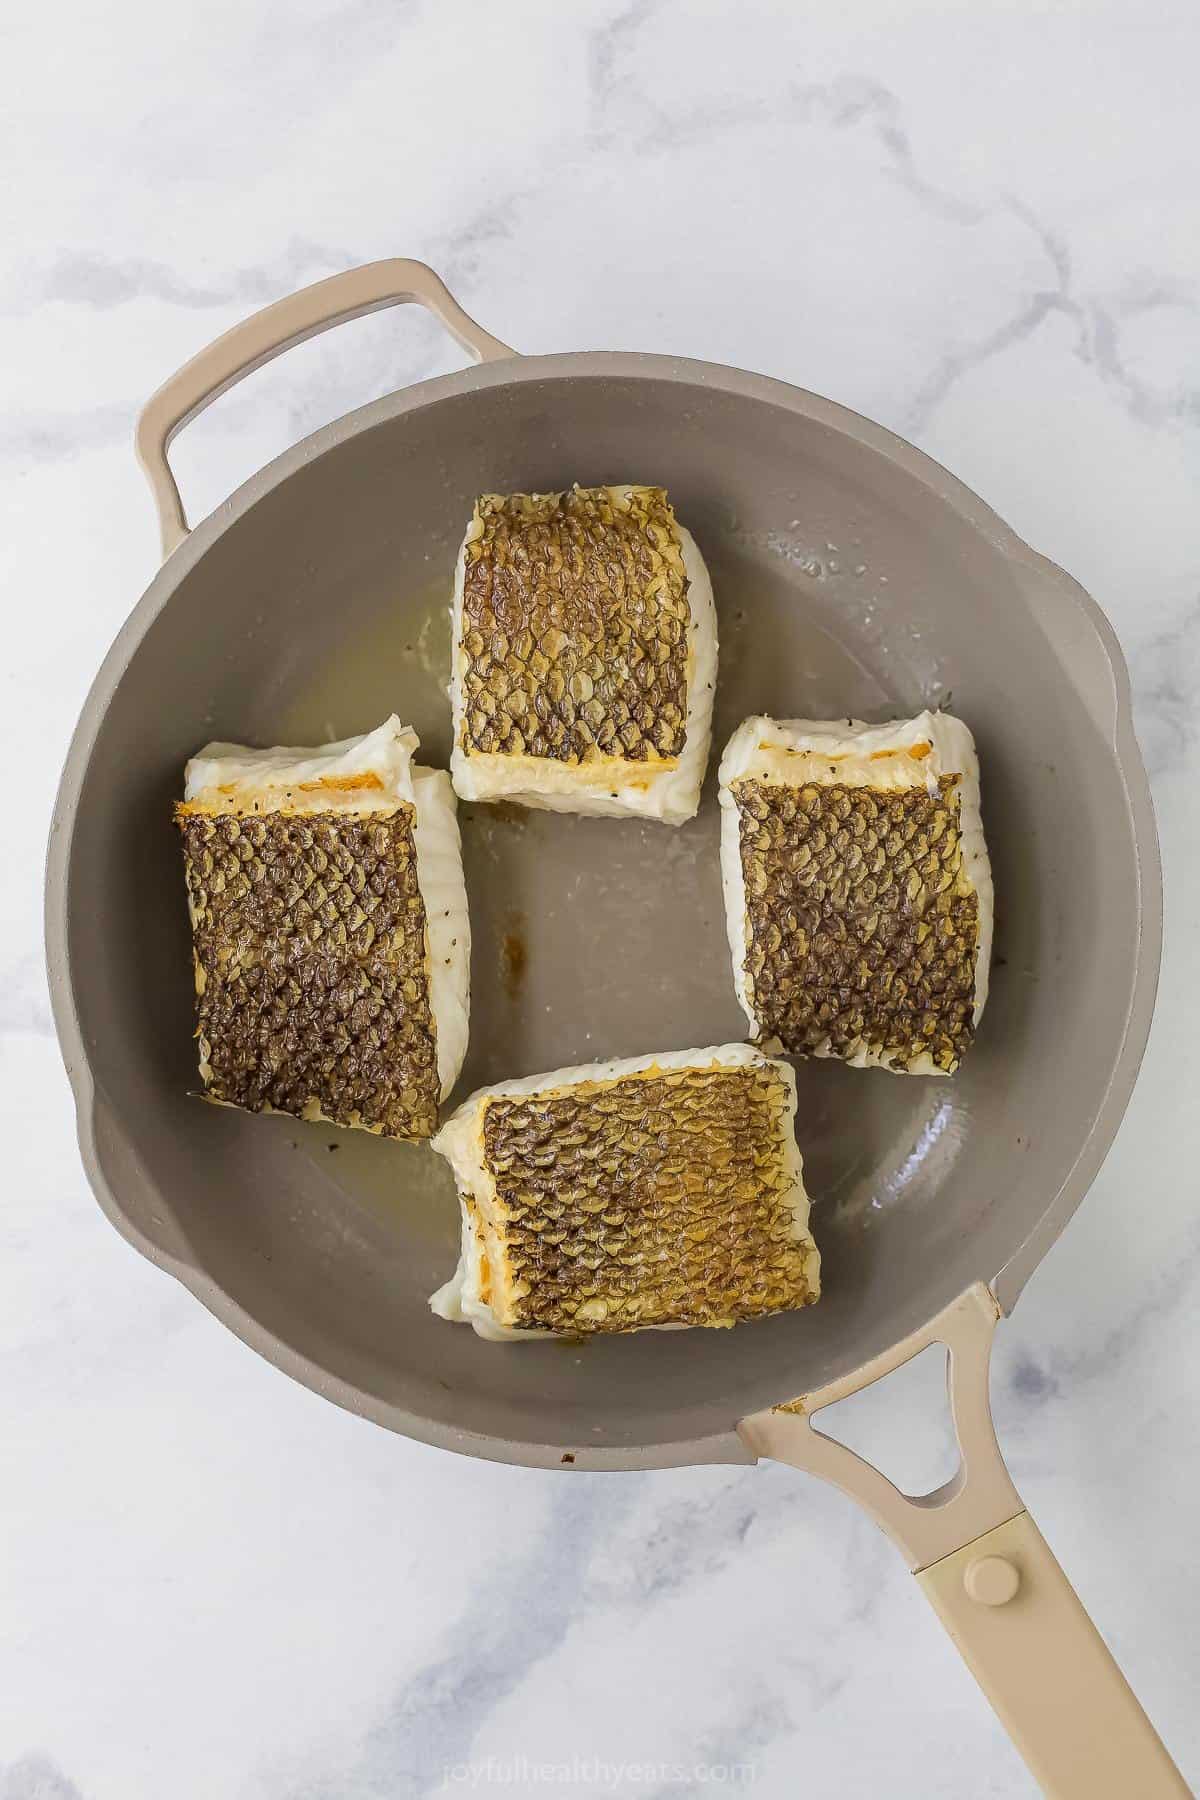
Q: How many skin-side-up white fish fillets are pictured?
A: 4